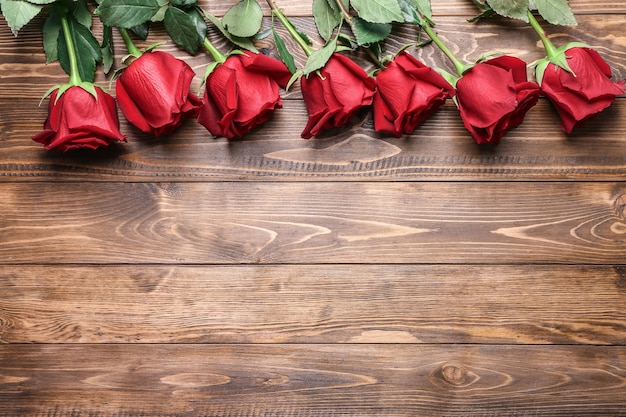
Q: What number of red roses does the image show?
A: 7